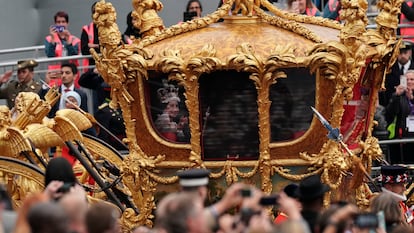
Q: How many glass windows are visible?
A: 3